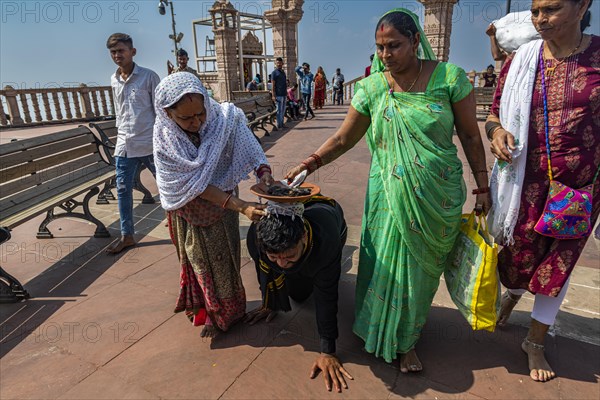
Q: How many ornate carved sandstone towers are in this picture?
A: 3